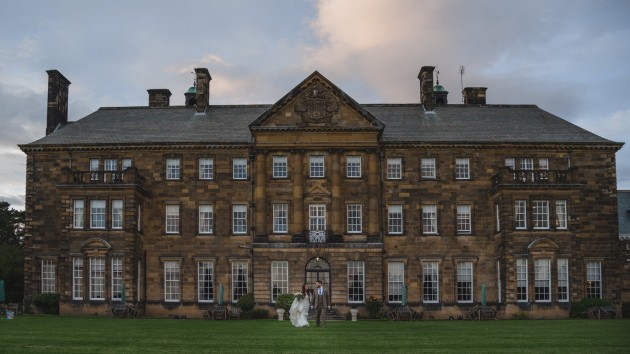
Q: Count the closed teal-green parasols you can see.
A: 5